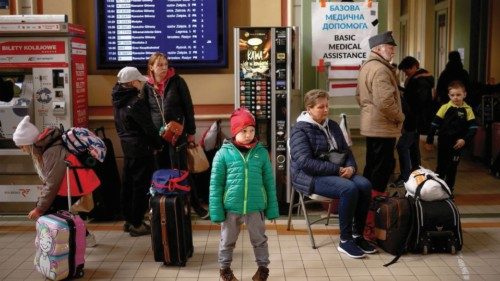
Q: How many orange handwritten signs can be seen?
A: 0